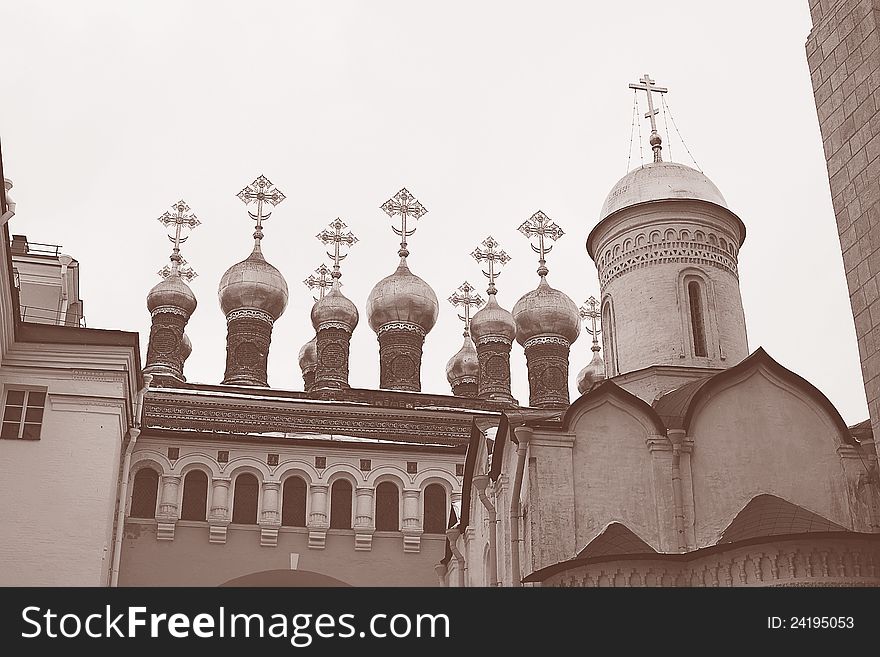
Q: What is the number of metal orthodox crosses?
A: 11